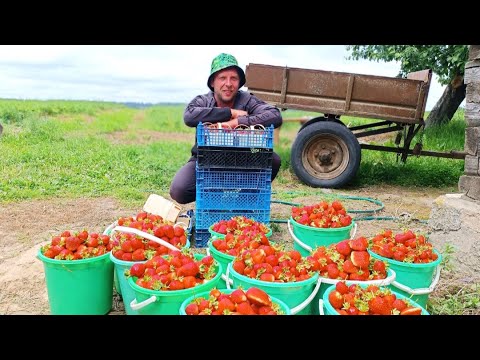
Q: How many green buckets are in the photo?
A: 12